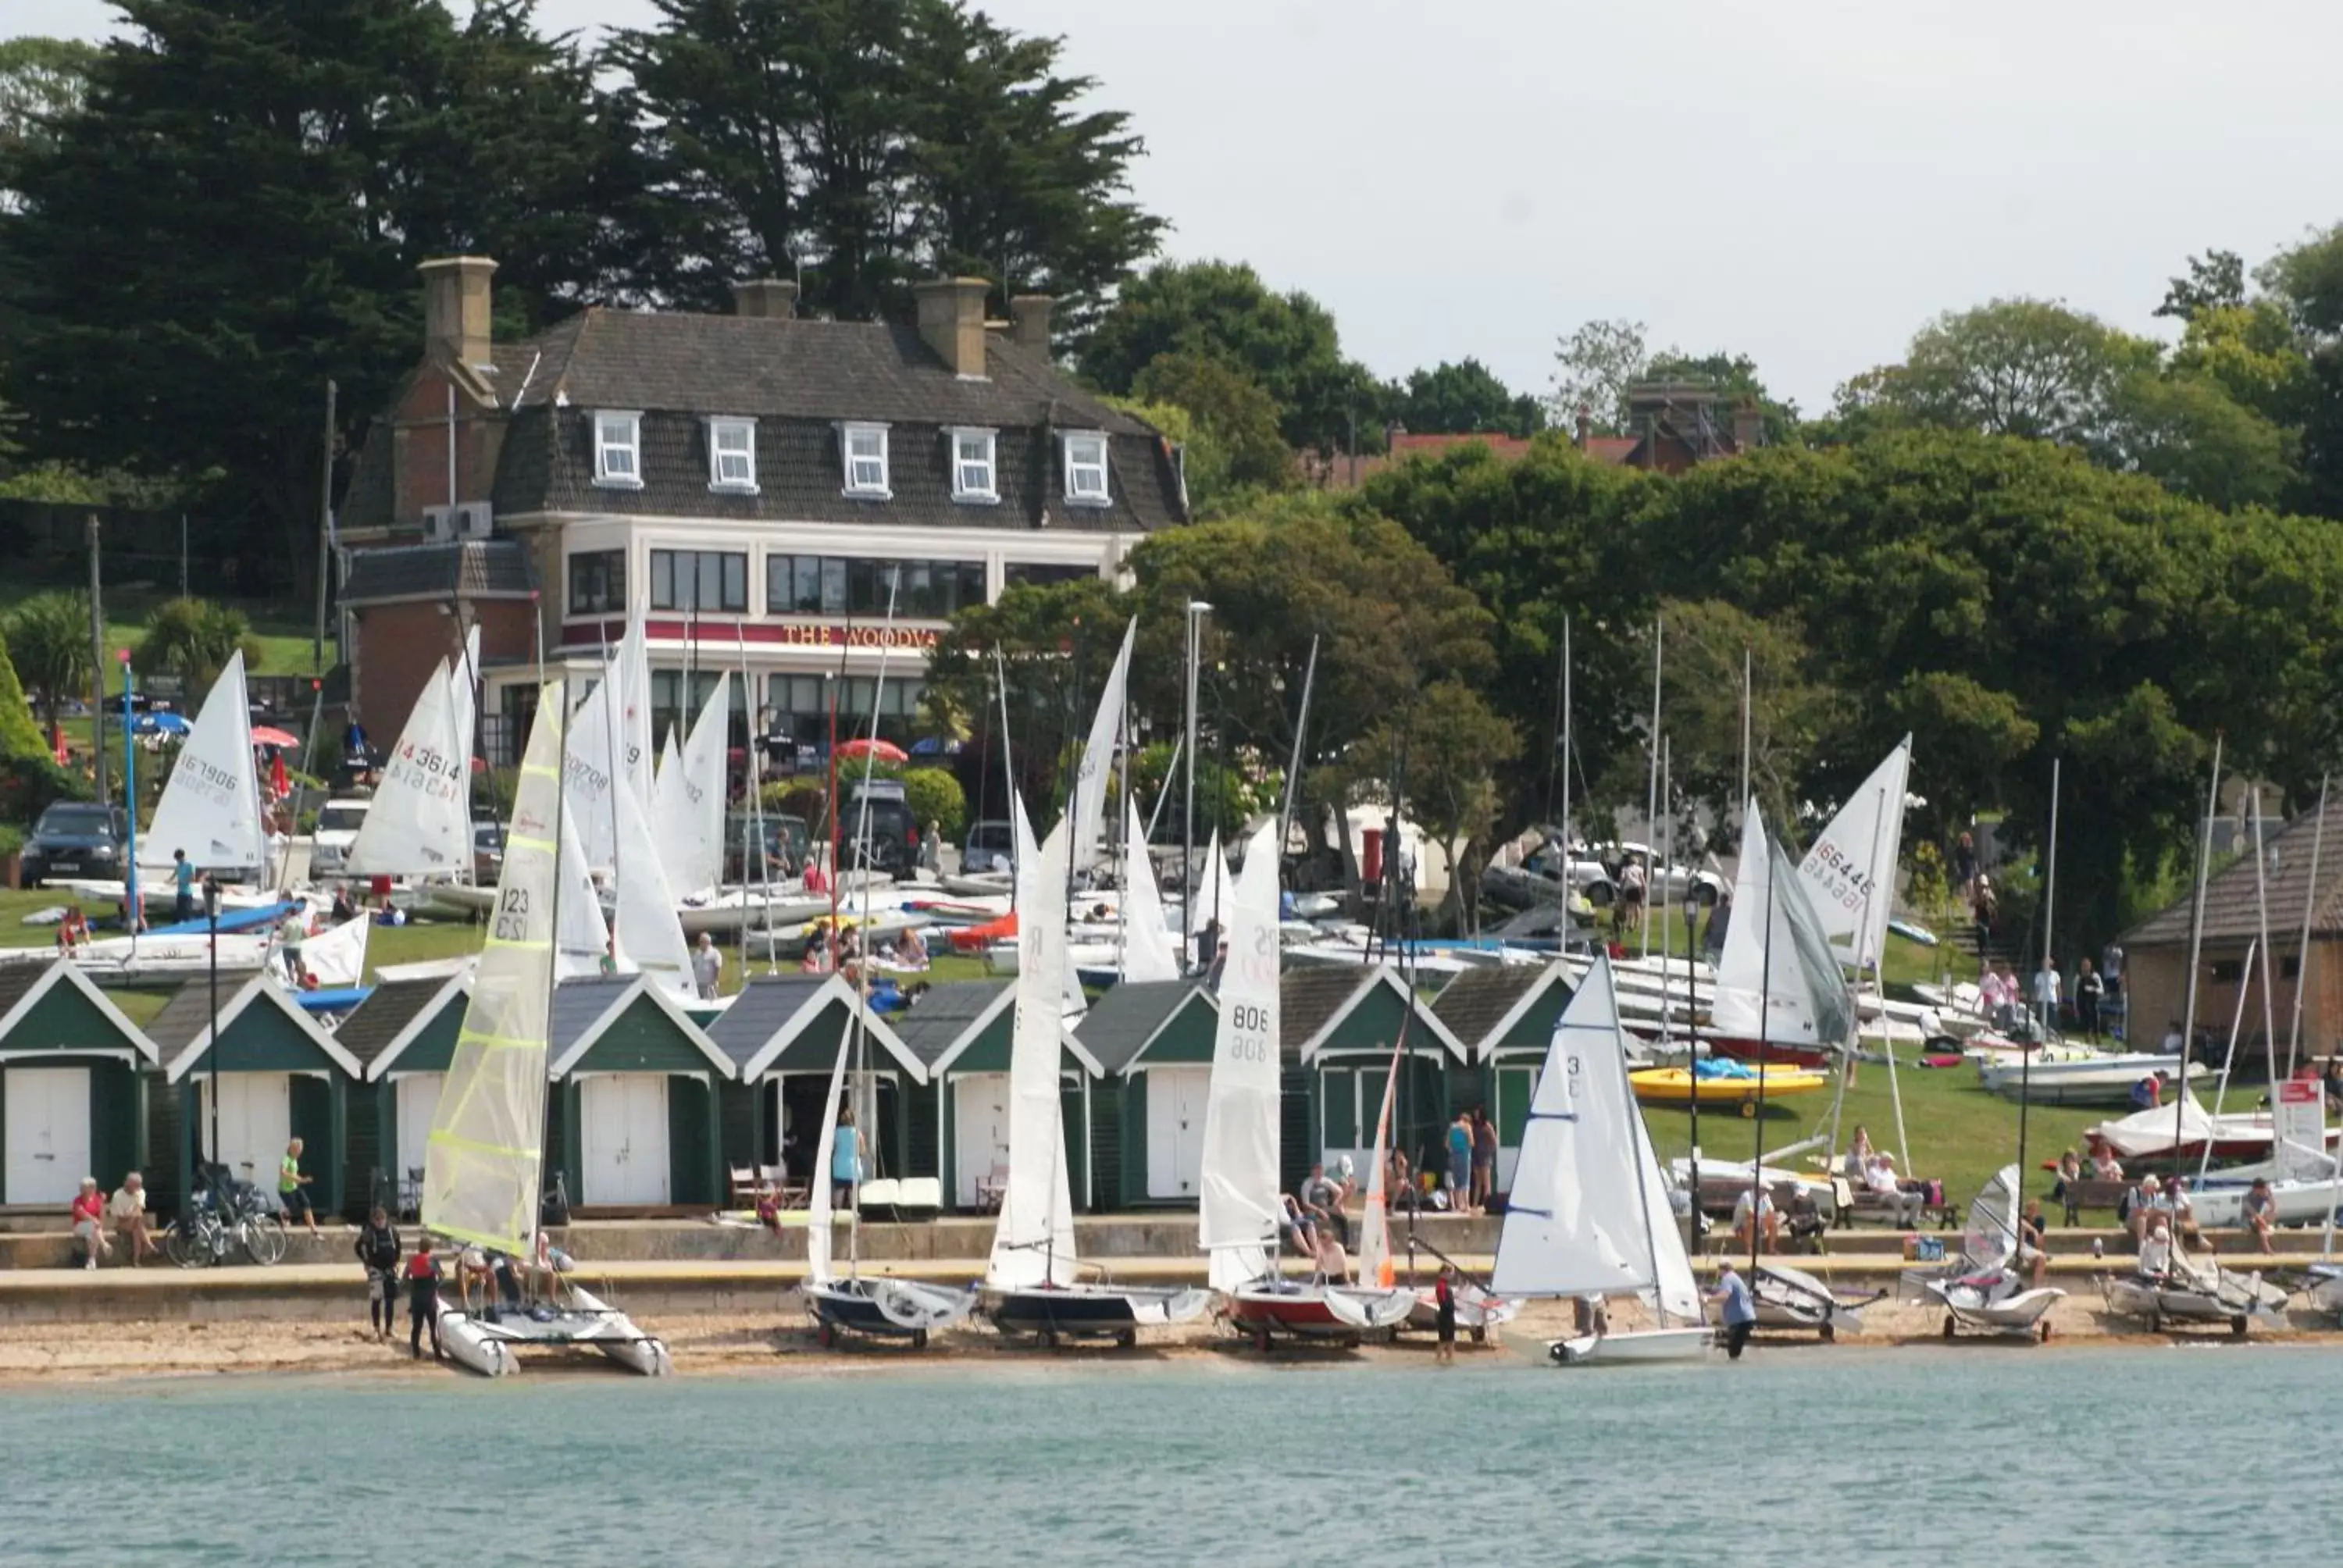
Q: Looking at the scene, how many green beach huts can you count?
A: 9